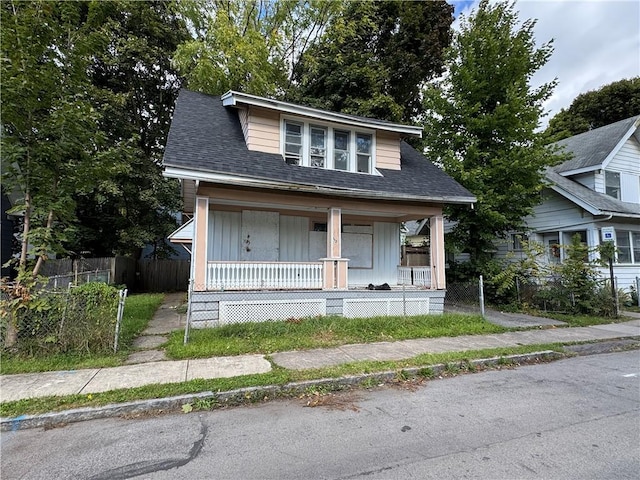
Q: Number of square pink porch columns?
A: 3